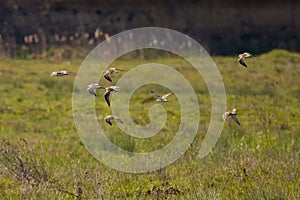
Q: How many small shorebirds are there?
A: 8